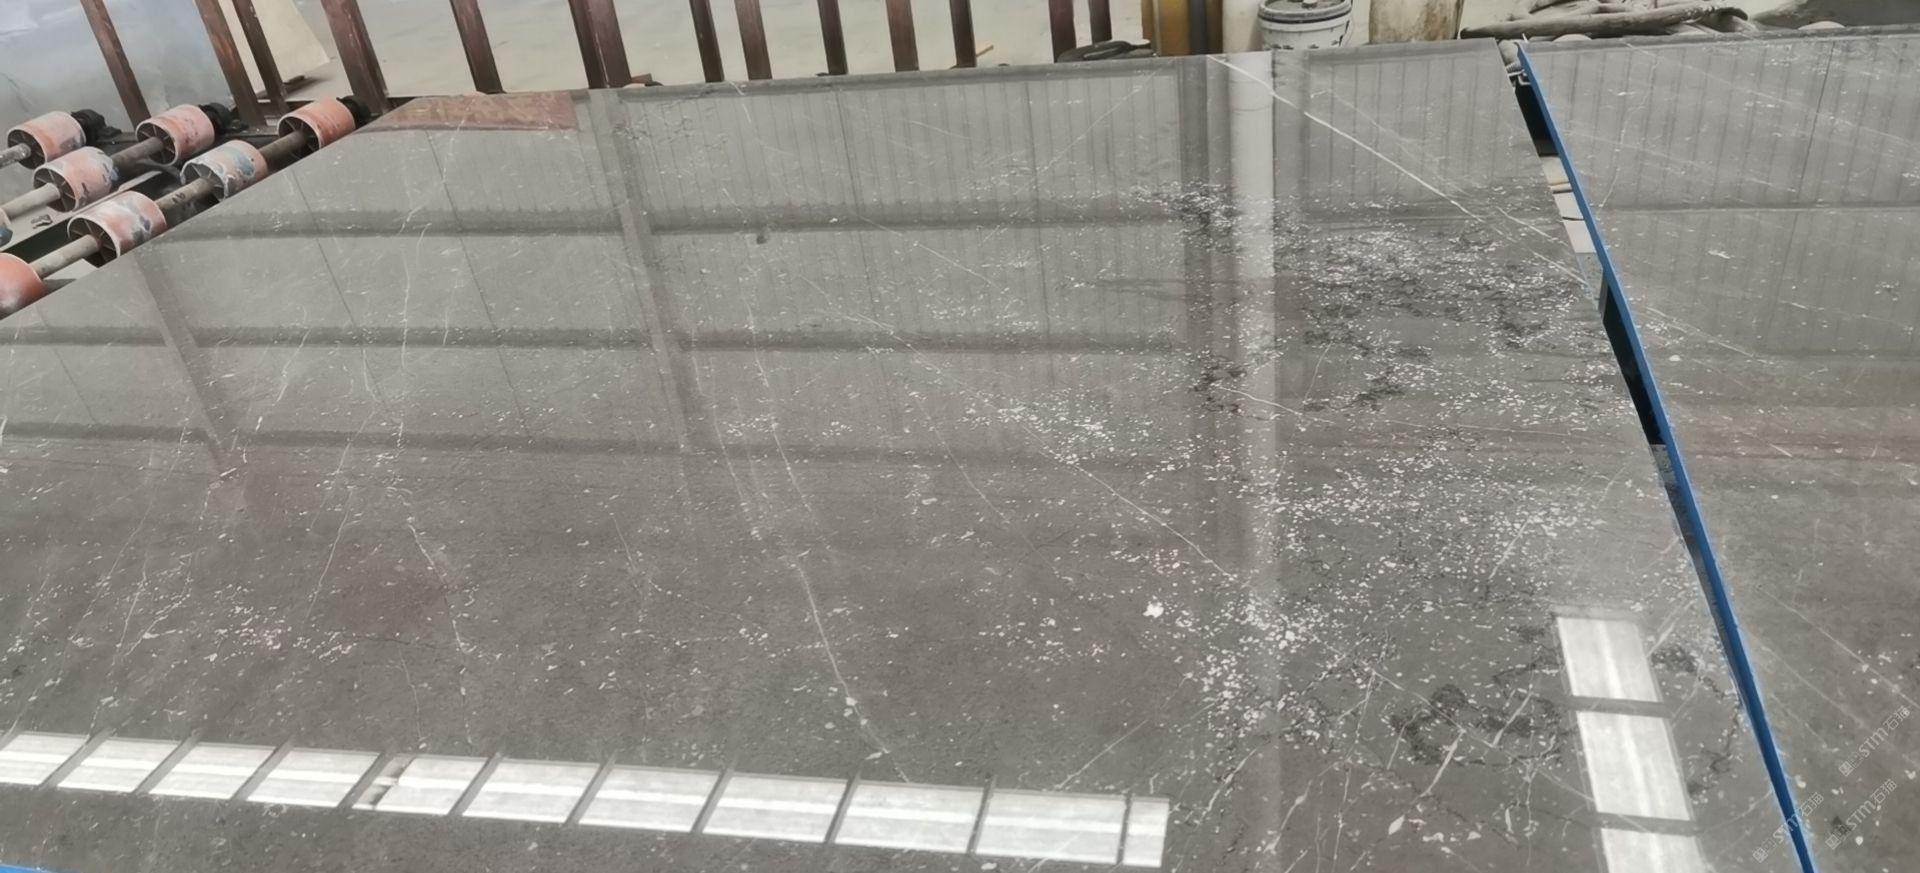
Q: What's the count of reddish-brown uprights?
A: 13